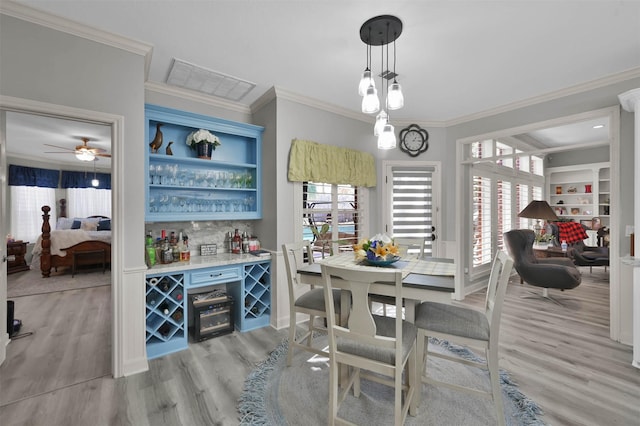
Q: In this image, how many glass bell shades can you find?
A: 5